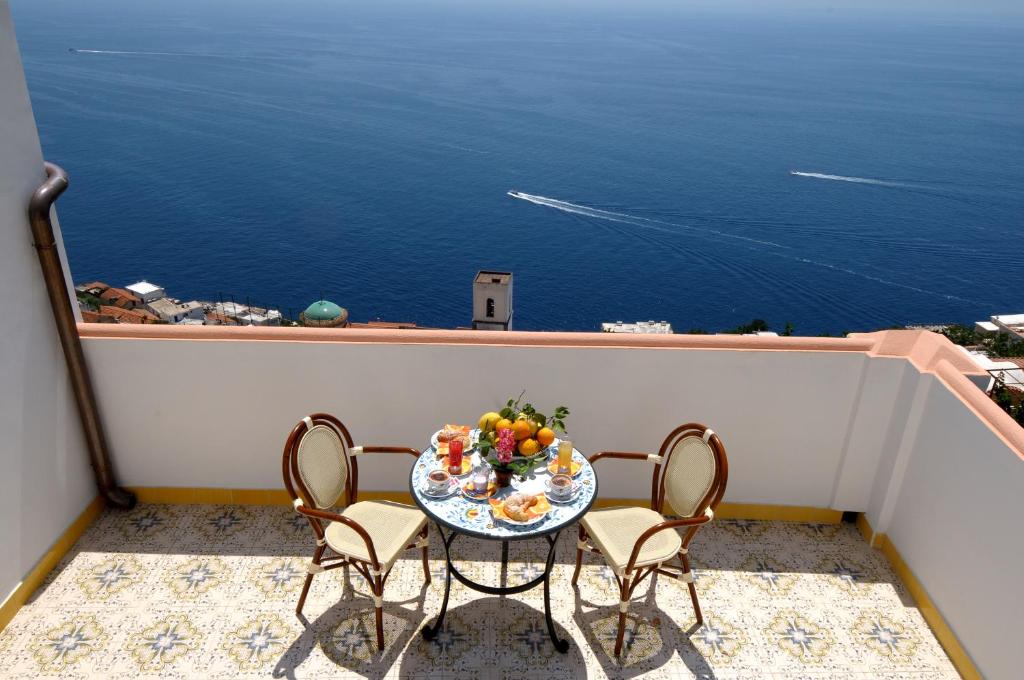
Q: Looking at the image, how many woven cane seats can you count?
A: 2